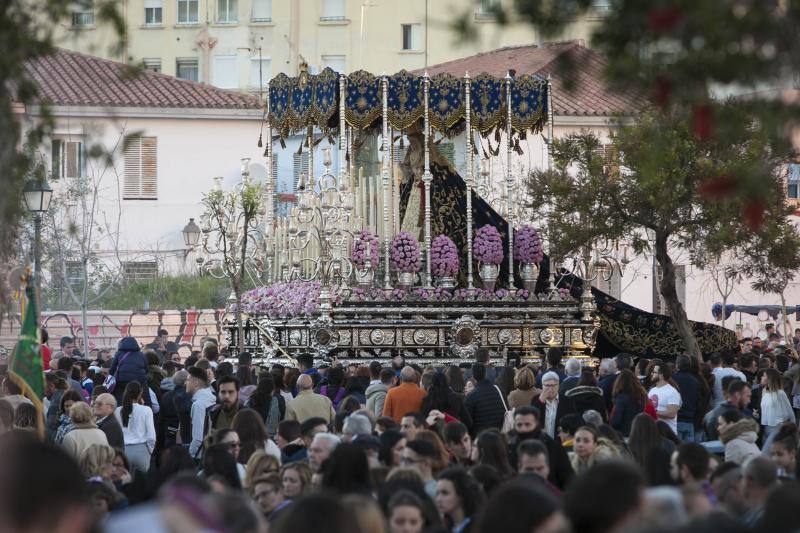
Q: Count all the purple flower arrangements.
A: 5